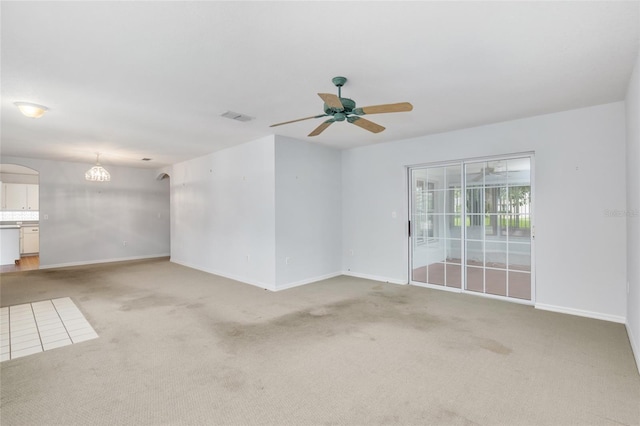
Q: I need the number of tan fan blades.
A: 5